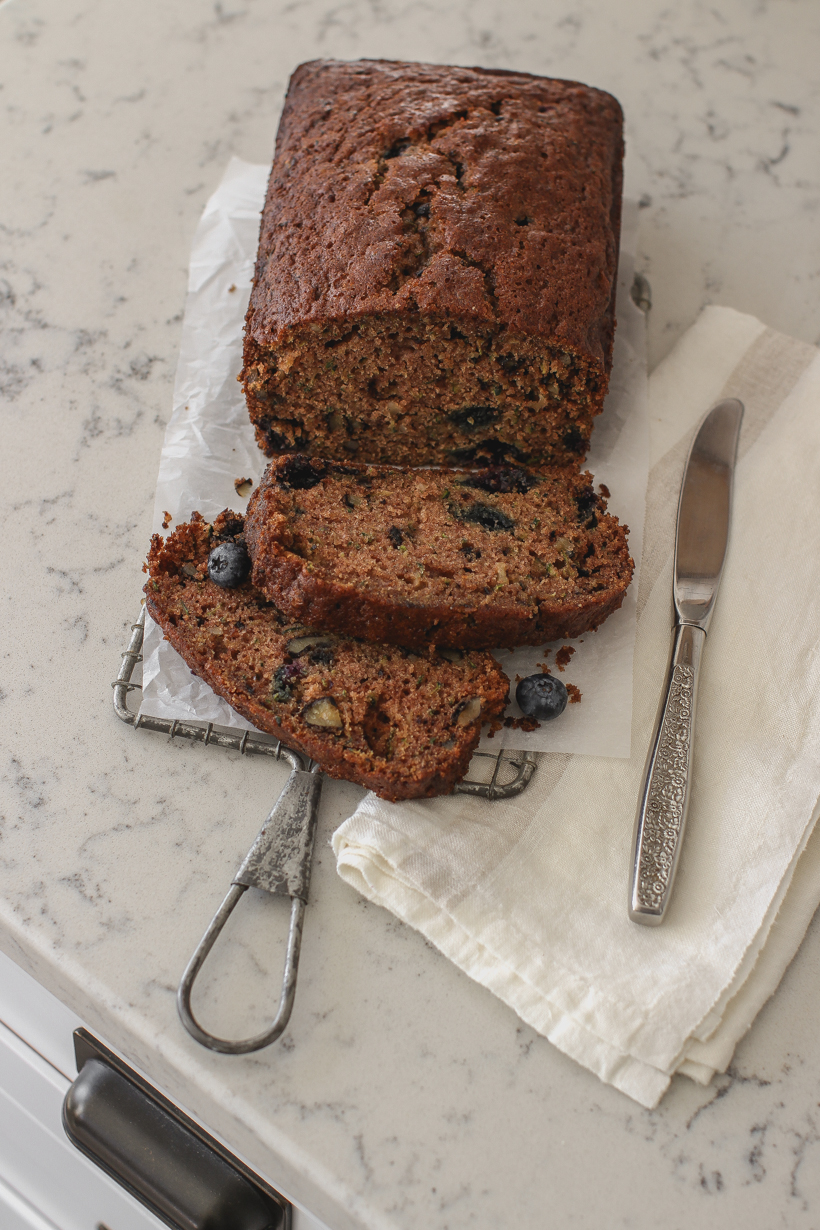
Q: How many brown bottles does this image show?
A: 0